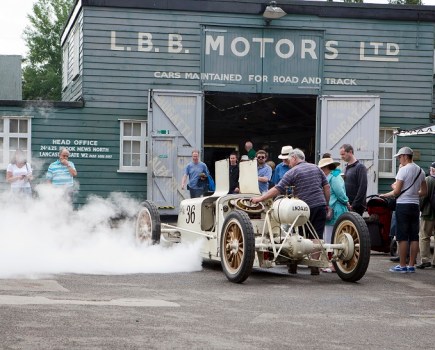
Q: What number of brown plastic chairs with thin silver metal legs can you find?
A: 0